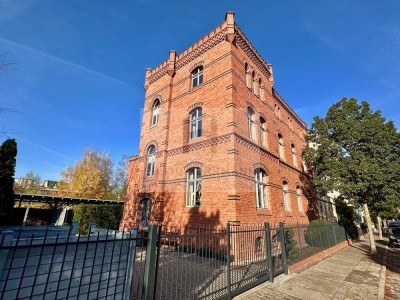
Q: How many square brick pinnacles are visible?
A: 4